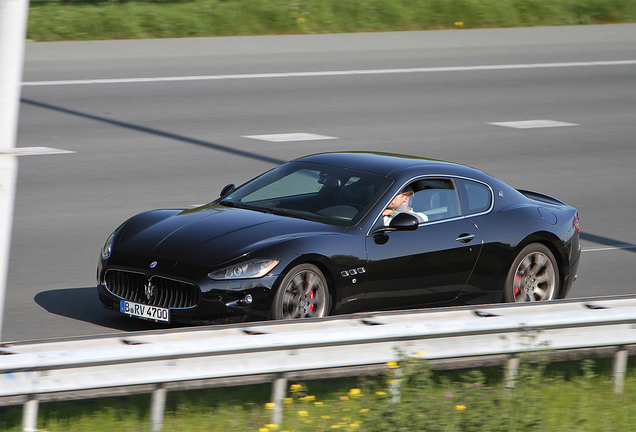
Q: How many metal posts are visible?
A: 6